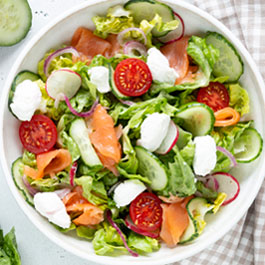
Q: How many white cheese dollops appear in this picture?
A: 7